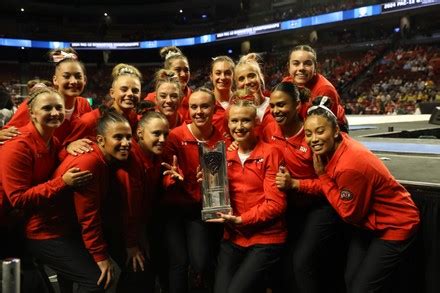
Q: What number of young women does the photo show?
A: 14